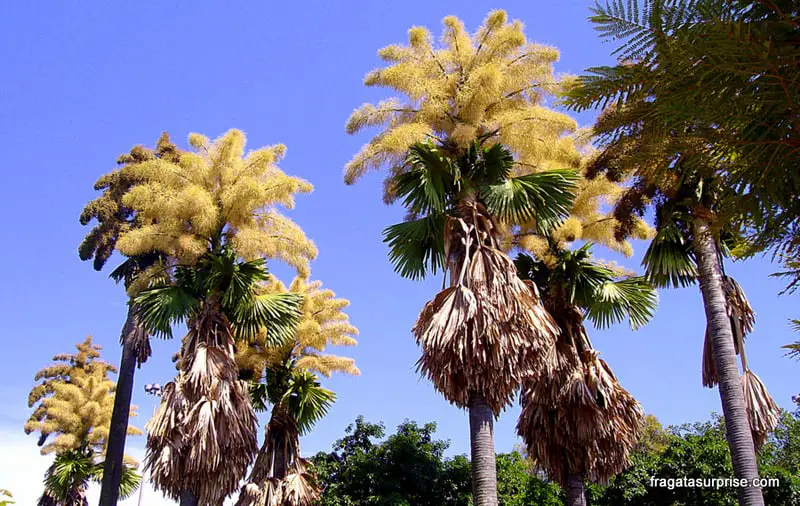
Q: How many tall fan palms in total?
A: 7